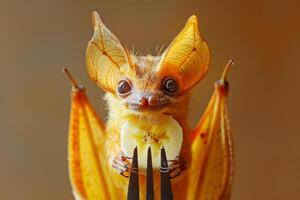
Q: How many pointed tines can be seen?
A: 3